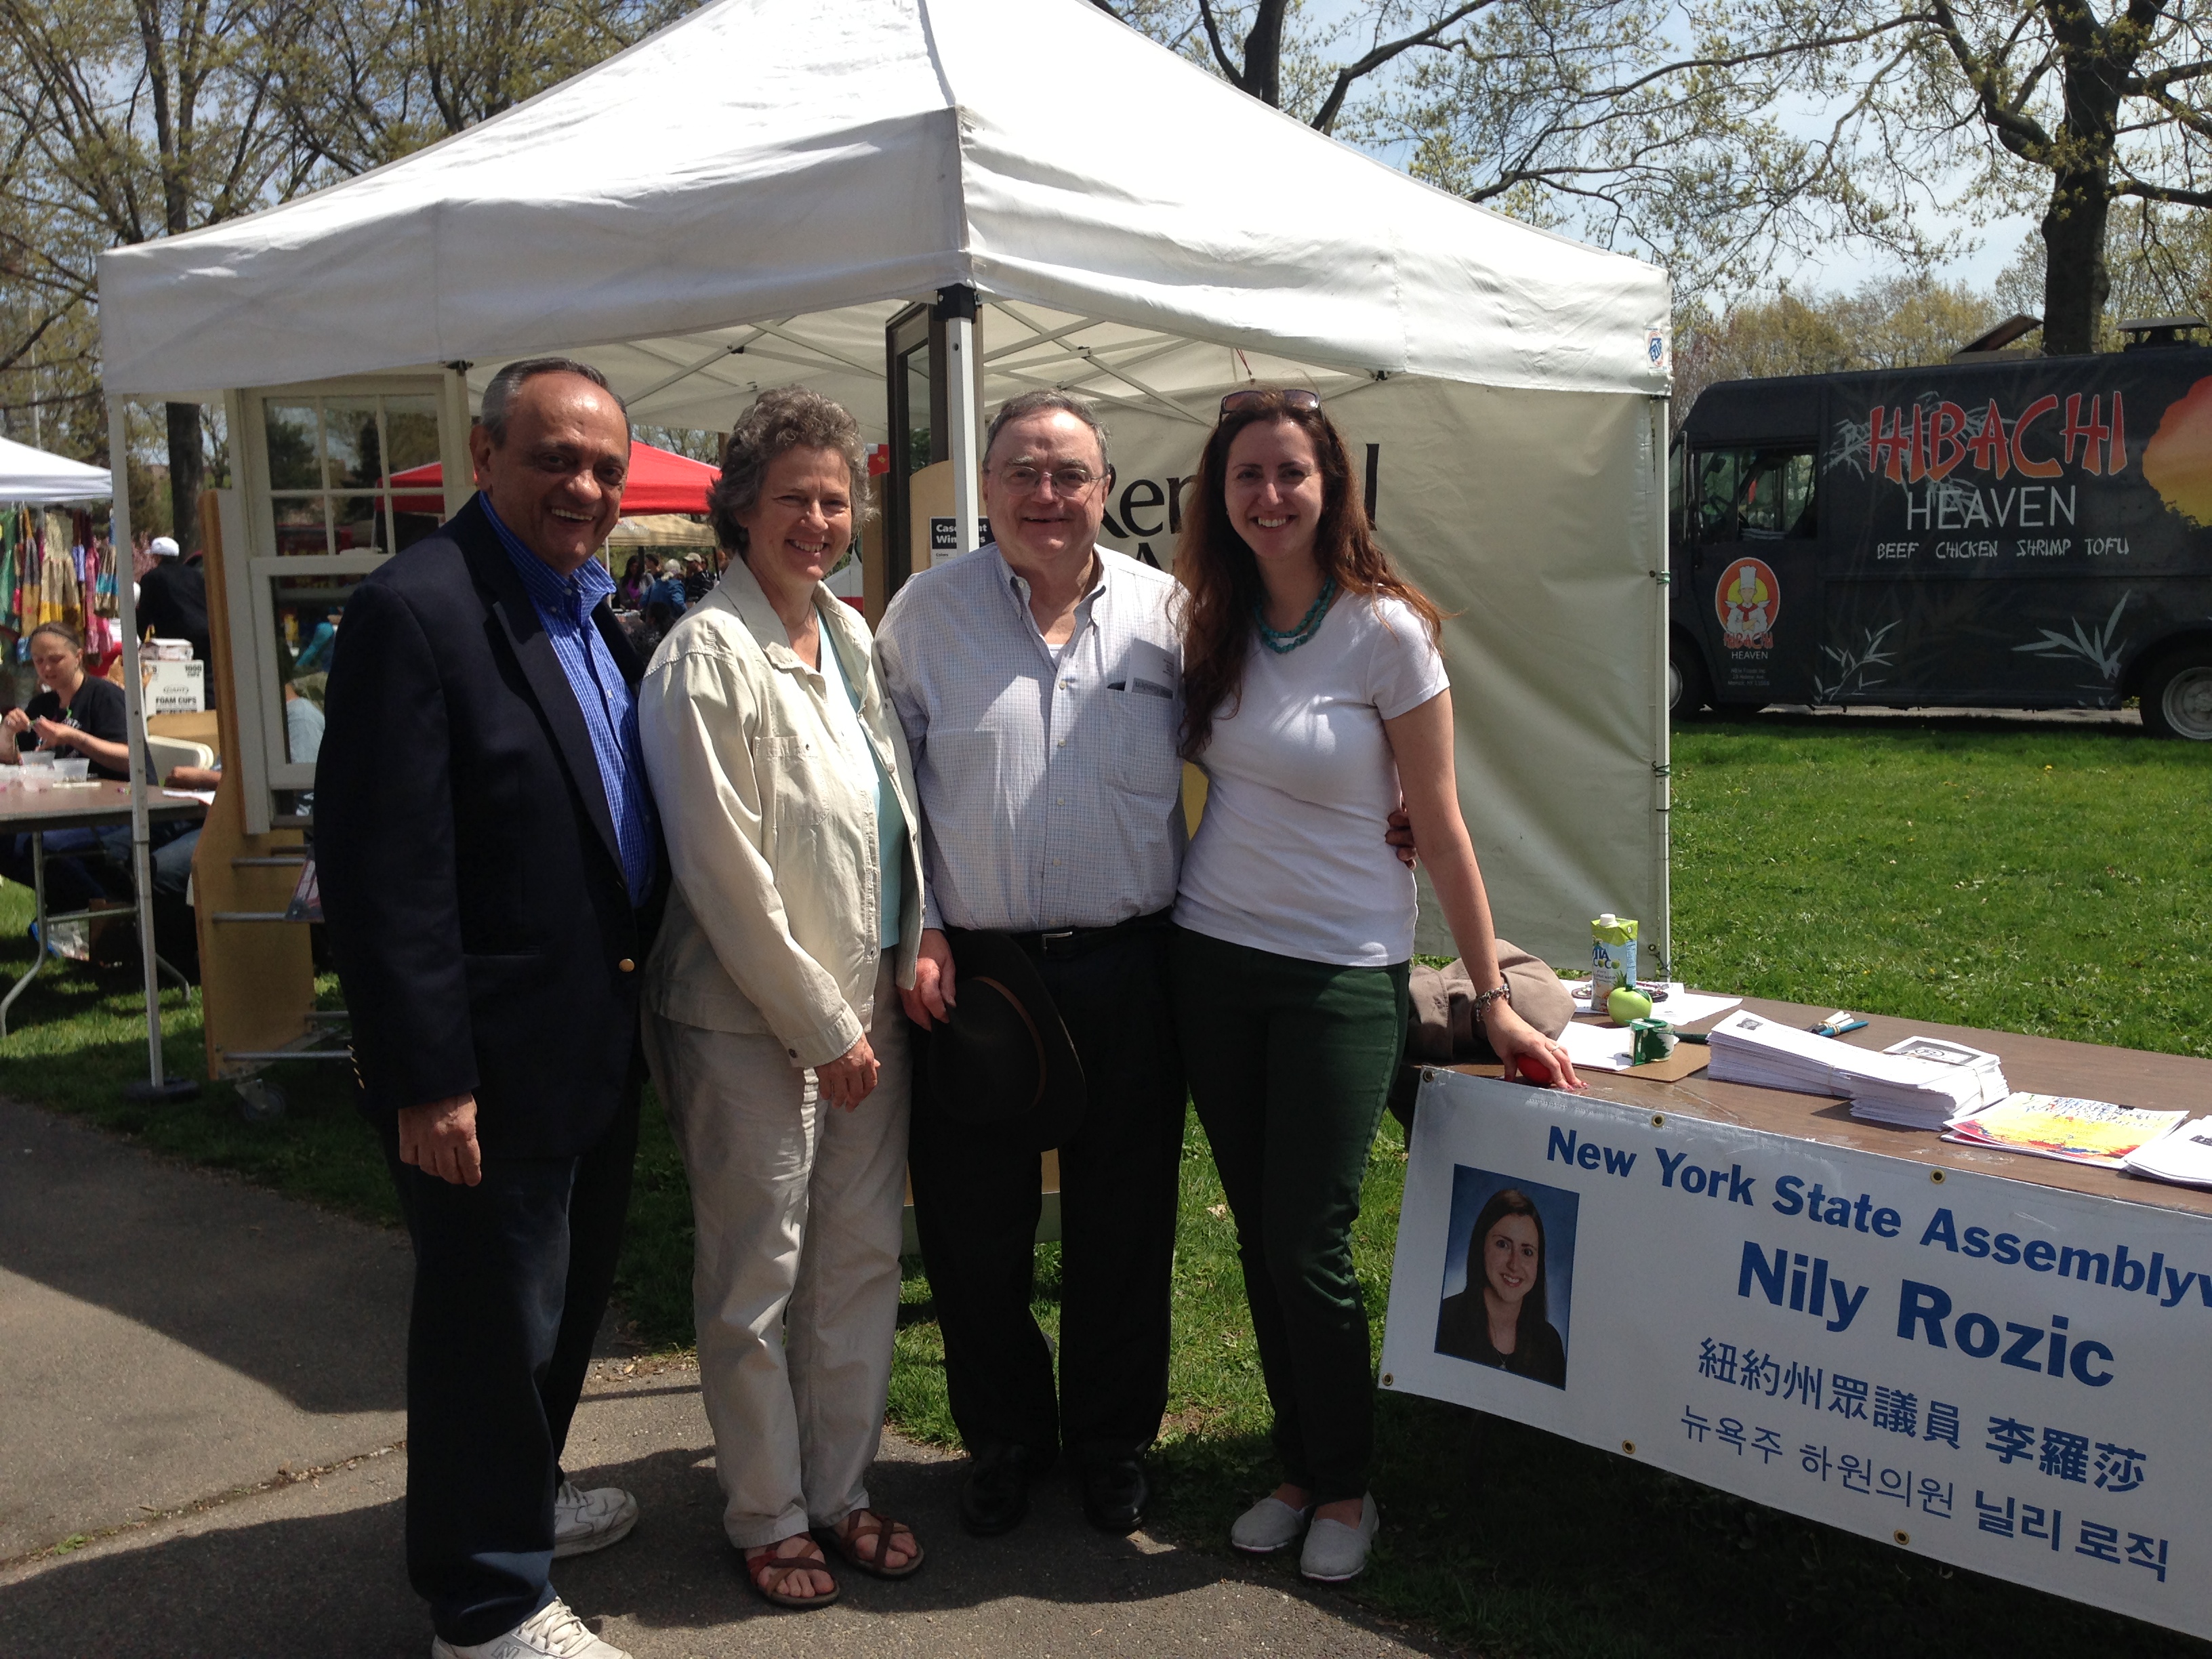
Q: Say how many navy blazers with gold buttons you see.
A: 1